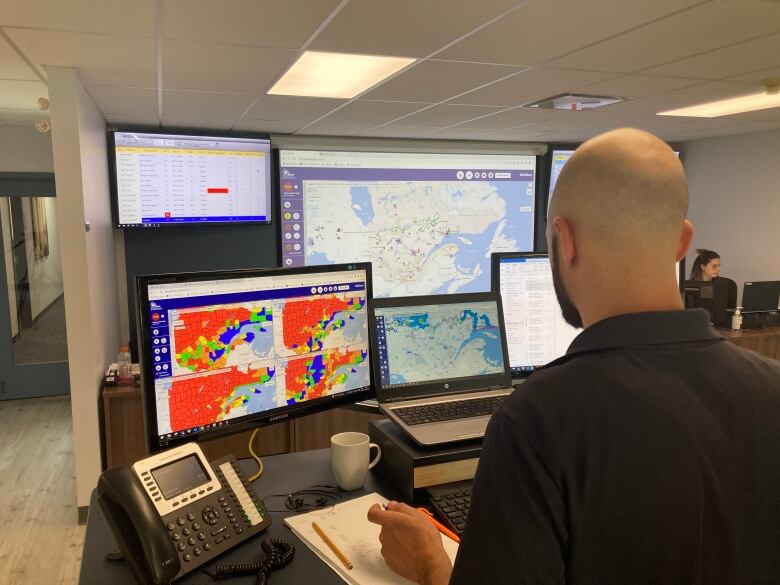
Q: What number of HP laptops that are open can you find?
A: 1